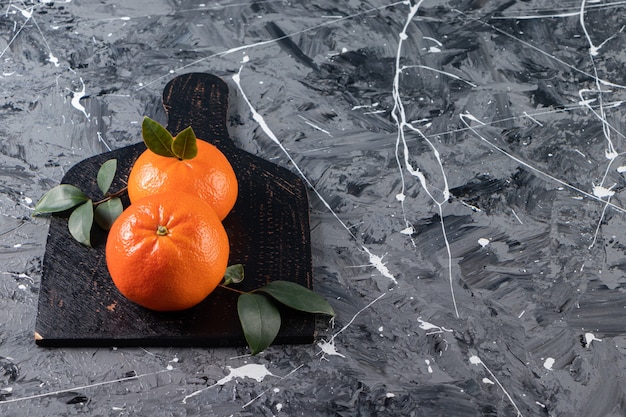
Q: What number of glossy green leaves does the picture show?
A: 9